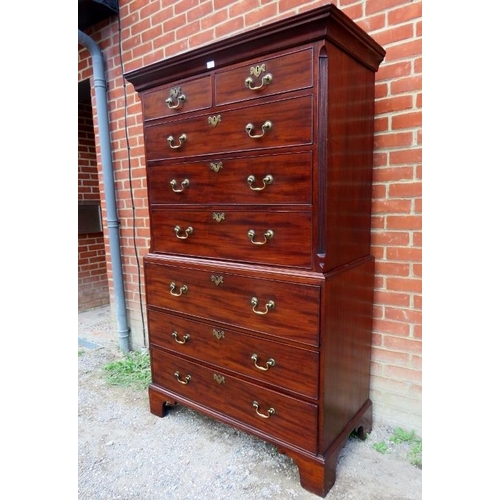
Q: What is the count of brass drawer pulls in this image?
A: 14